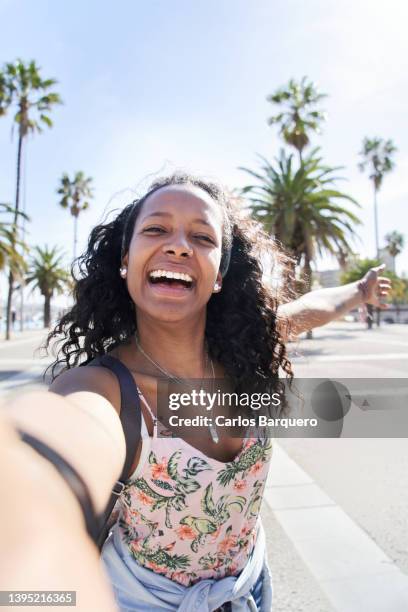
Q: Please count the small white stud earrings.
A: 2